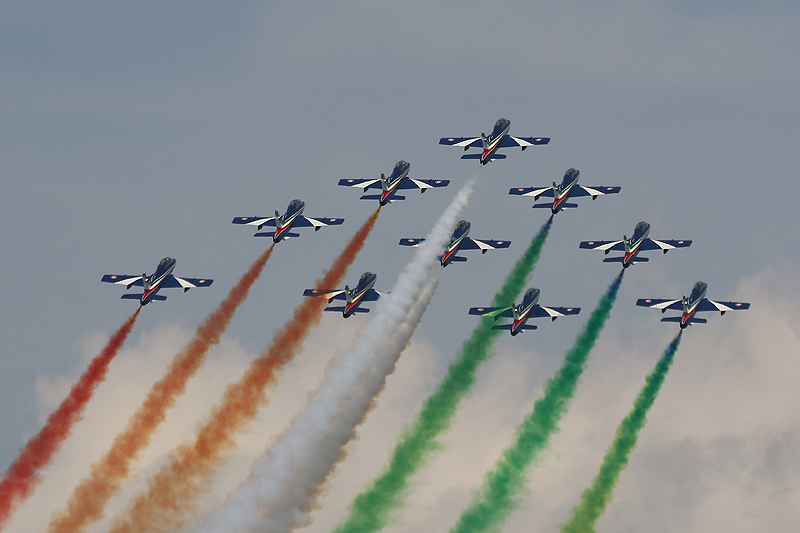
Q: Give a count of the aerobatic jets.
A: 10